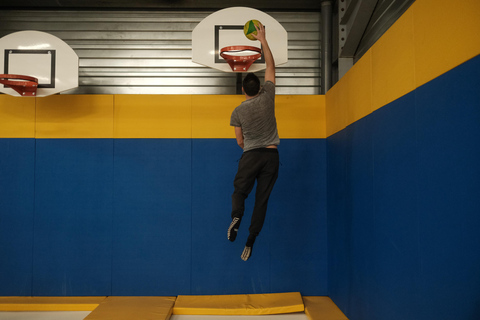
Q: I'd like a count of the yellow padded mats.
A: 4